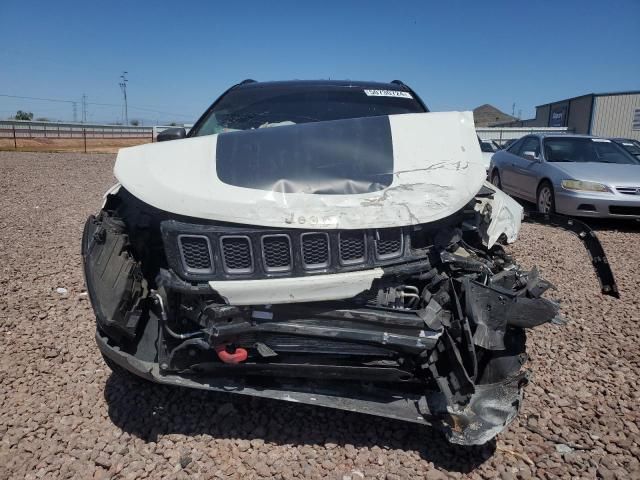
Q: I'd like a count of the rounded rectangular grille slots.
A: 6